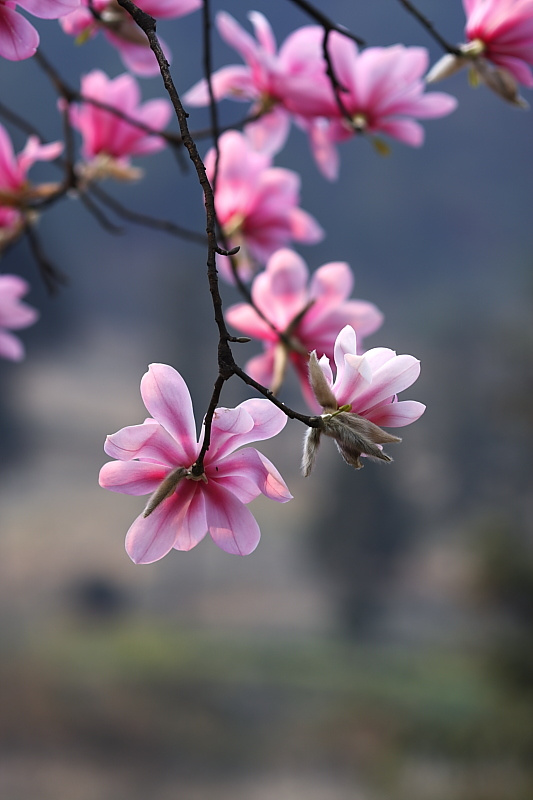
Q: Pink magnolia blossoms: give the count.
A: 12